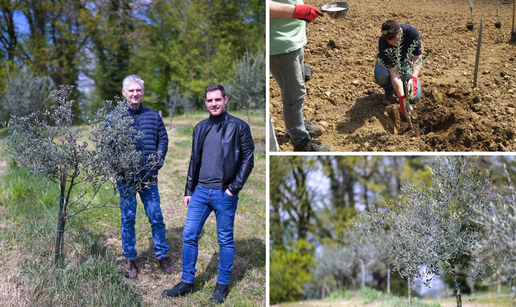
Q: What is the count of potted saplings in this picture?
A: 2